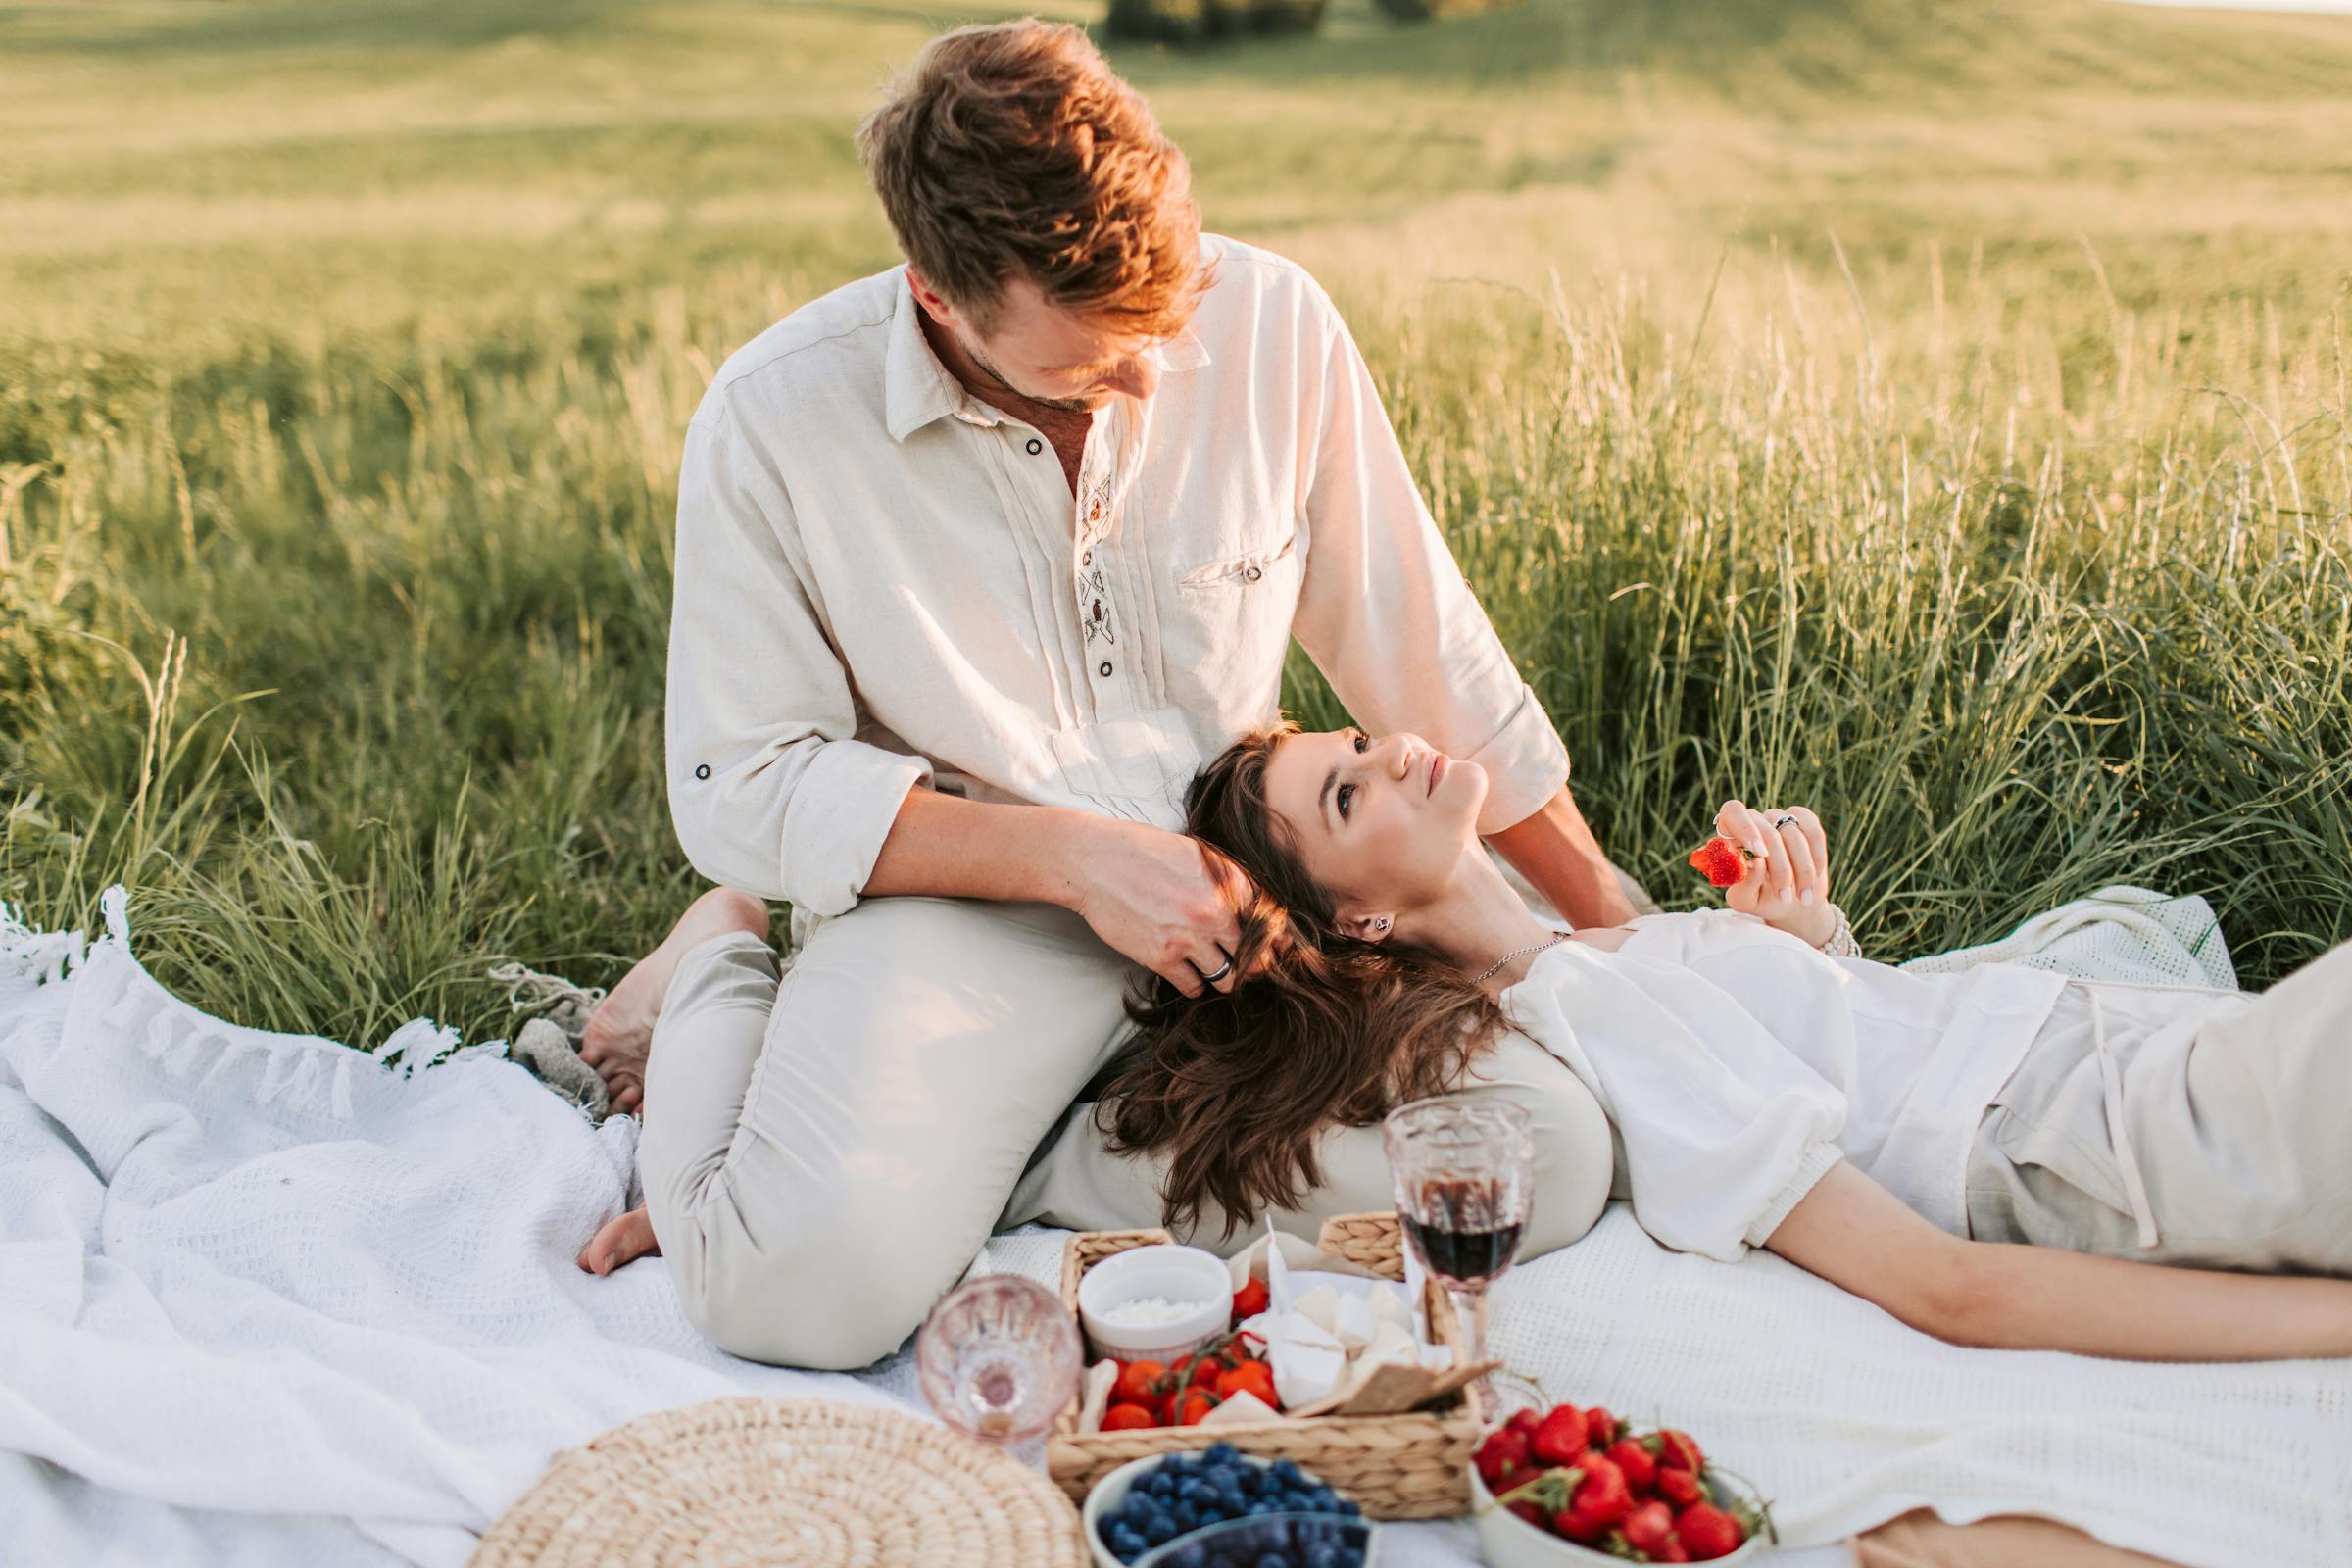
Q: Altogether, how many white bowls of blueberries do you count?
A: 1